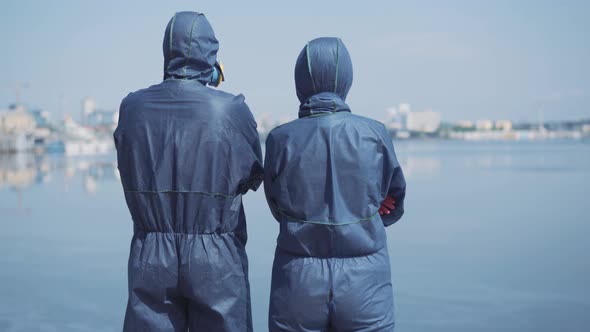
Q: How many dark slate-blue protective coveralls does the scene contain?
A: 2